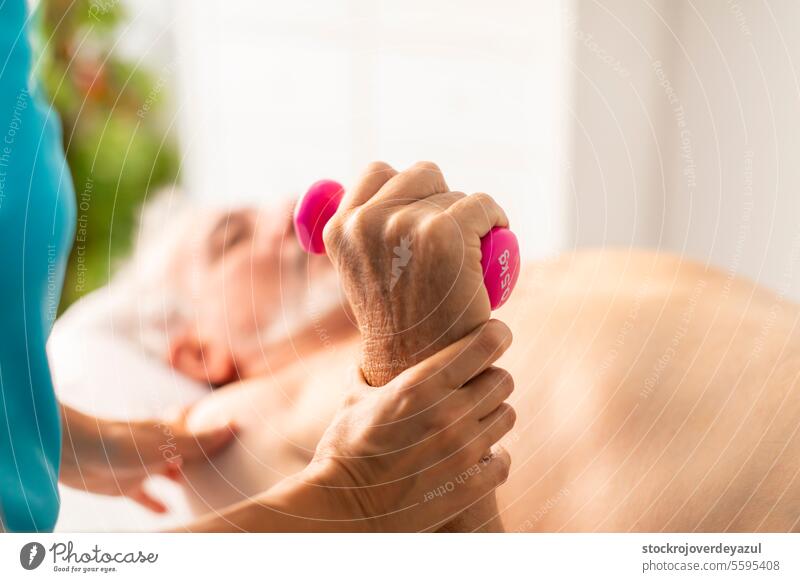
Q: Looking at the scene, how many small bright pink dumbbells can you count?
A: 1